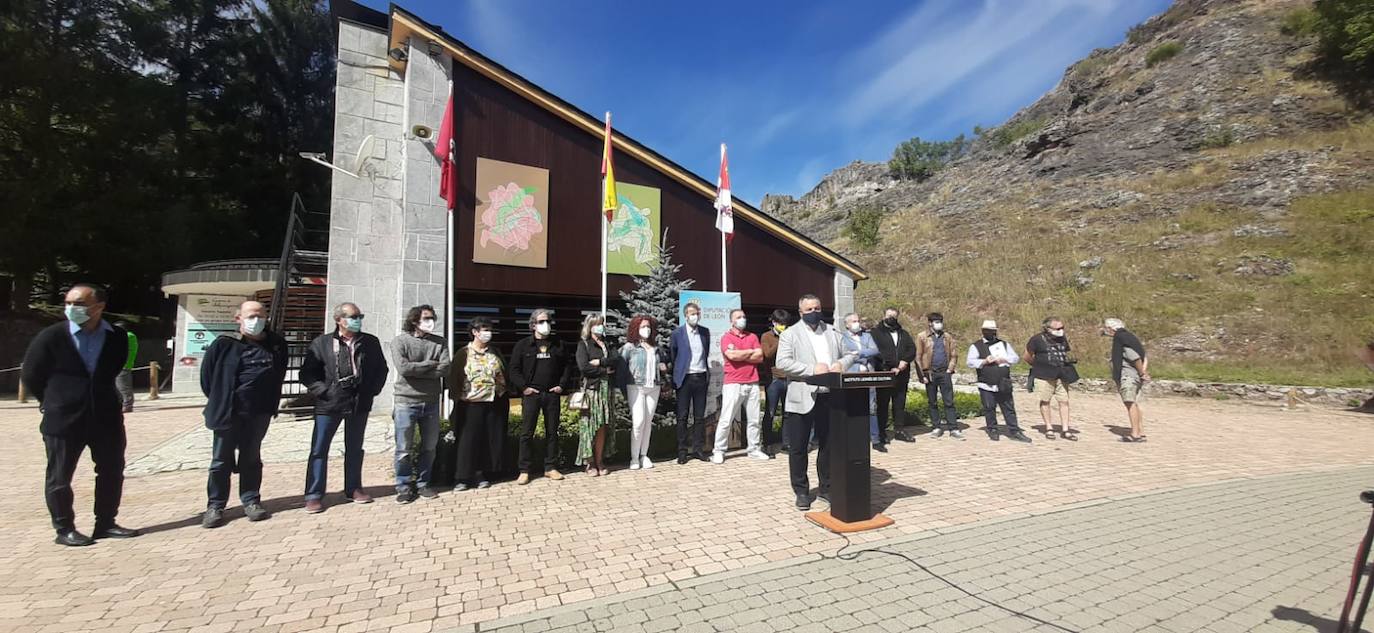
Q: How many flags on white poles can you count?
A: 3